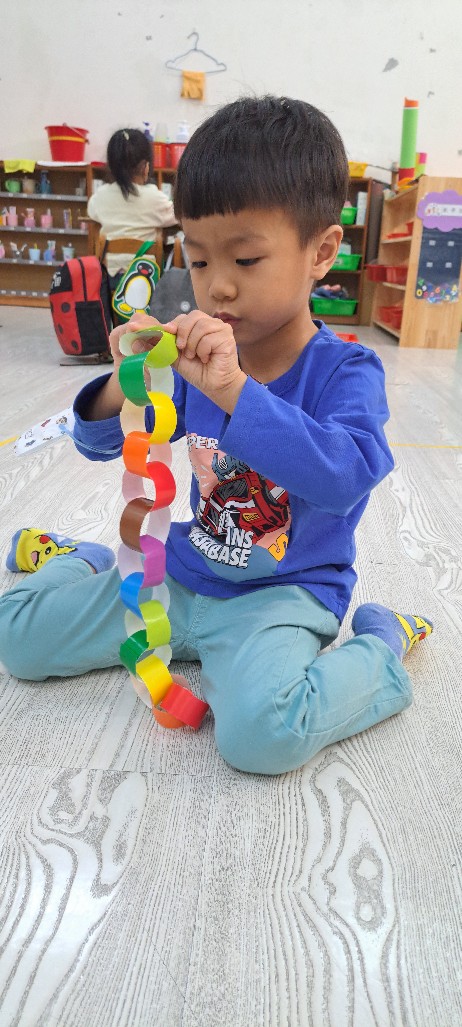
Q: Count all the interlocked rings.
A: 13